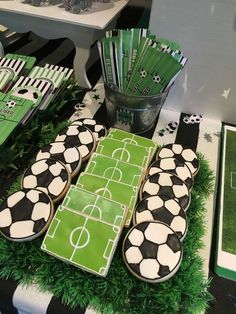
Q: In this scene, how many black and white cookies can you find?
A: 10